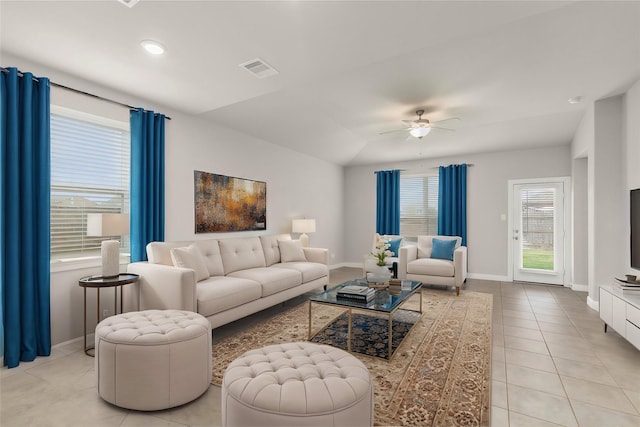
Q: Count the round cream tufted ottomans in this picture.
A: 2